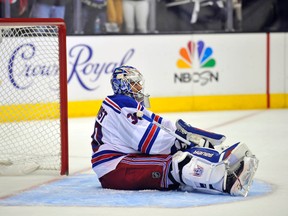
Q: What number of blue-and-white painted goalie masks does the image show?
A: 1